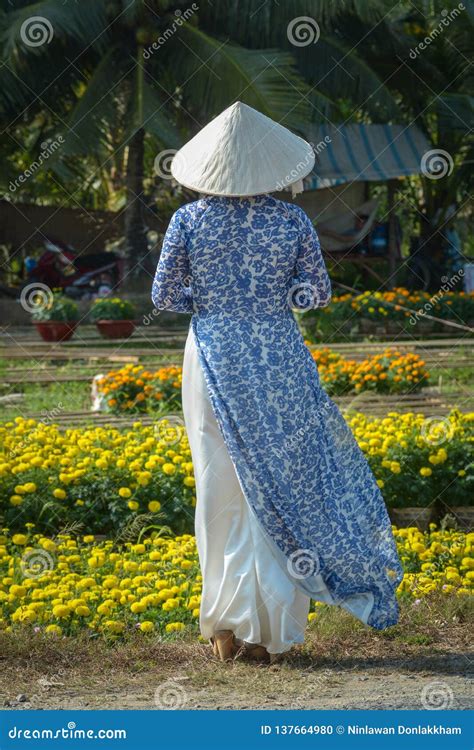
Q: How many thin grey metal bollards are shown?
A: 0